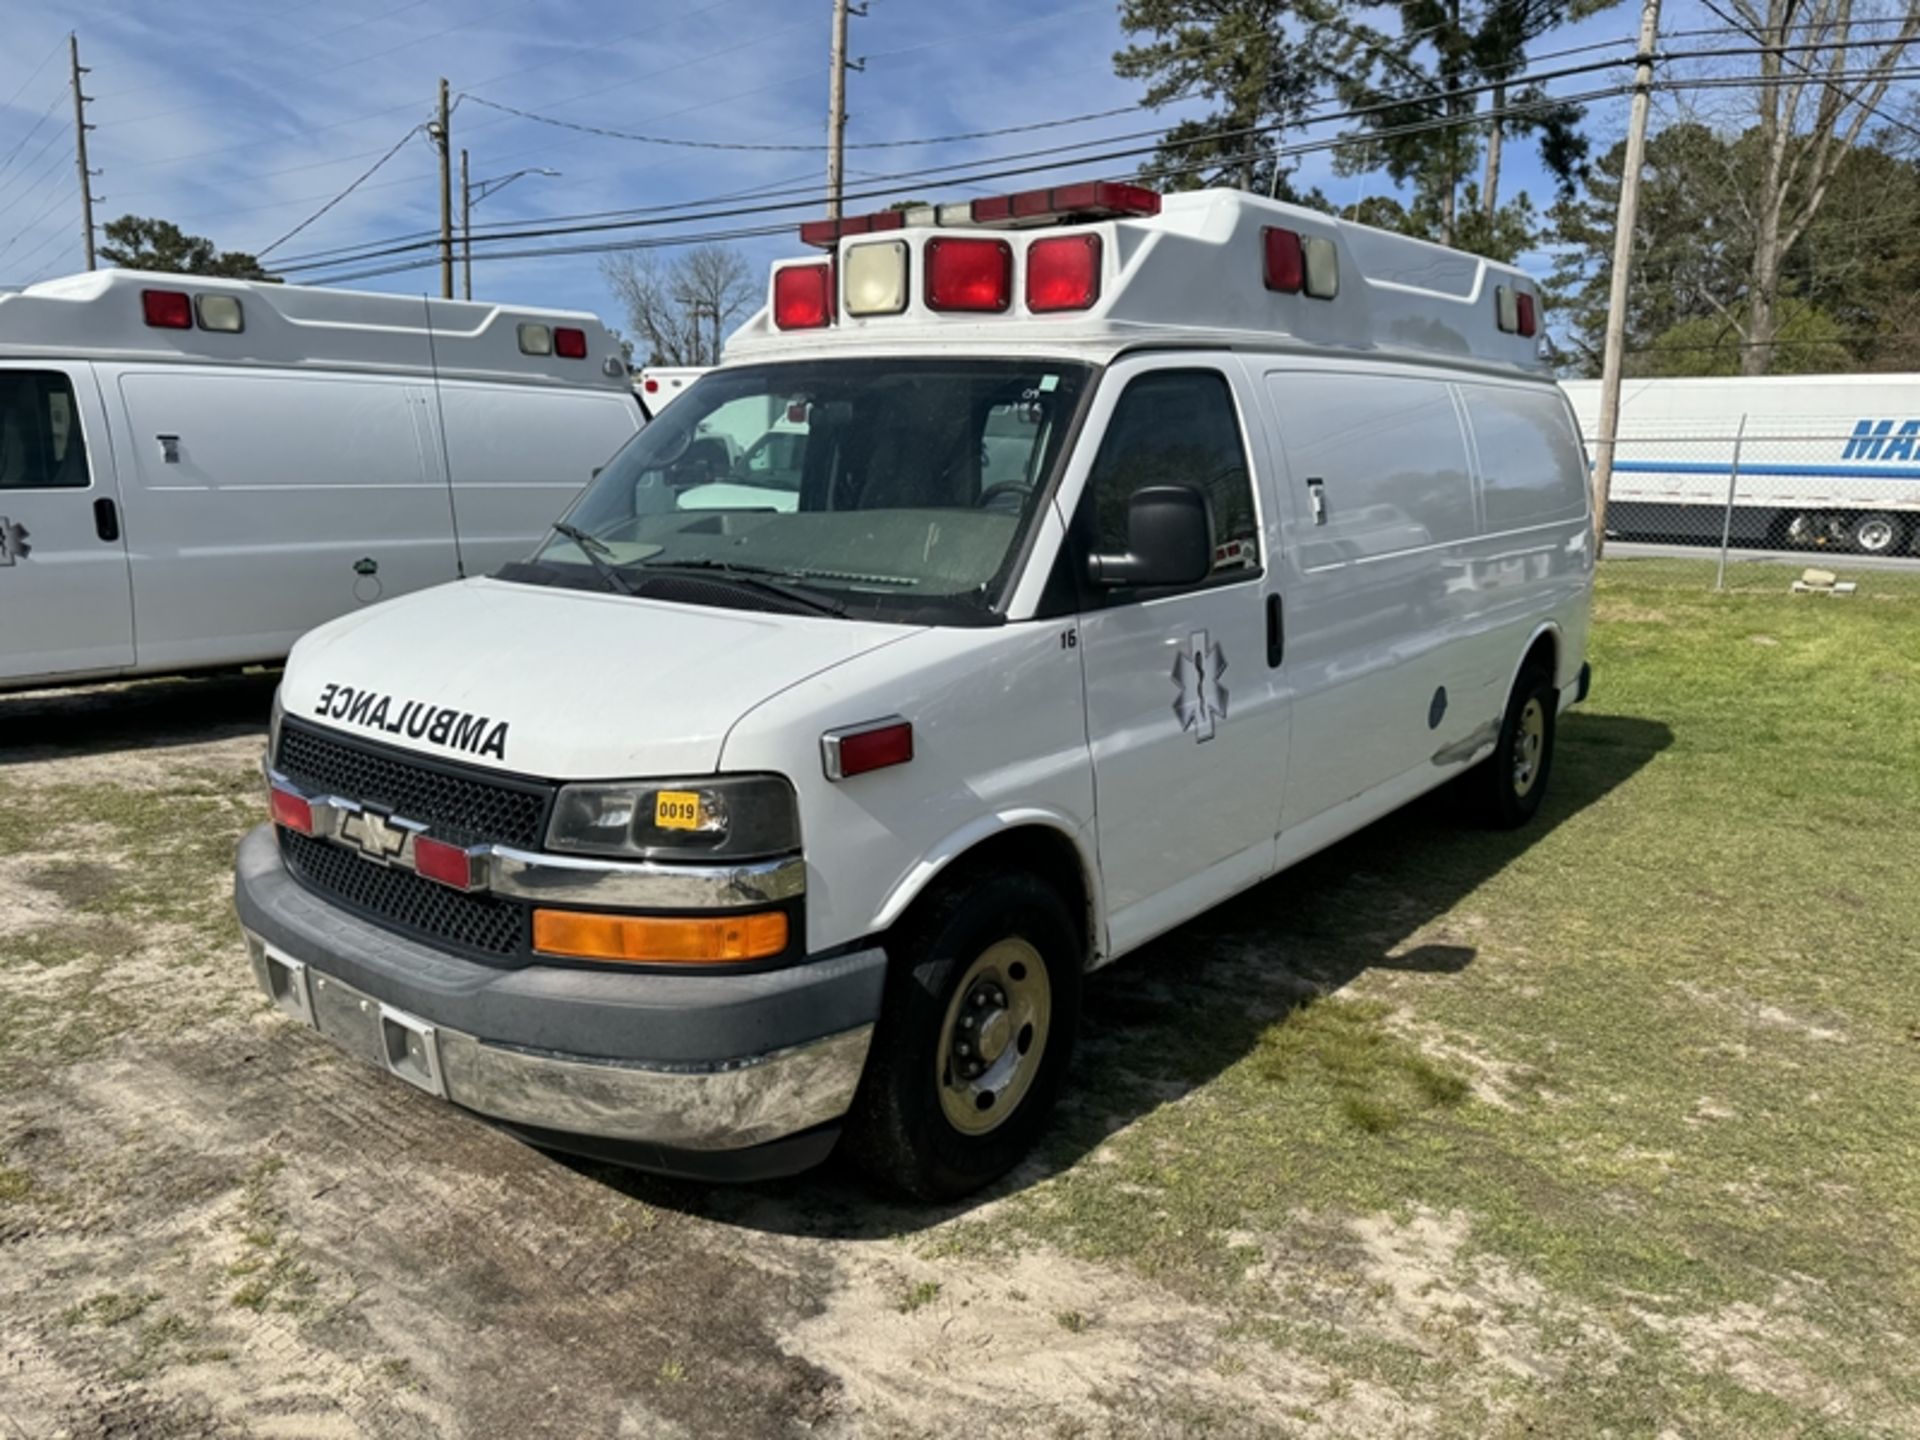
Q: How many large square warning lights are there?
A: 4